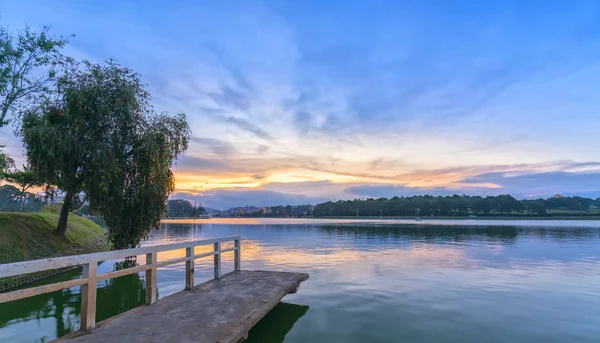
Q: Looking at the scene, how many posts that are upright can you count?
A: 5